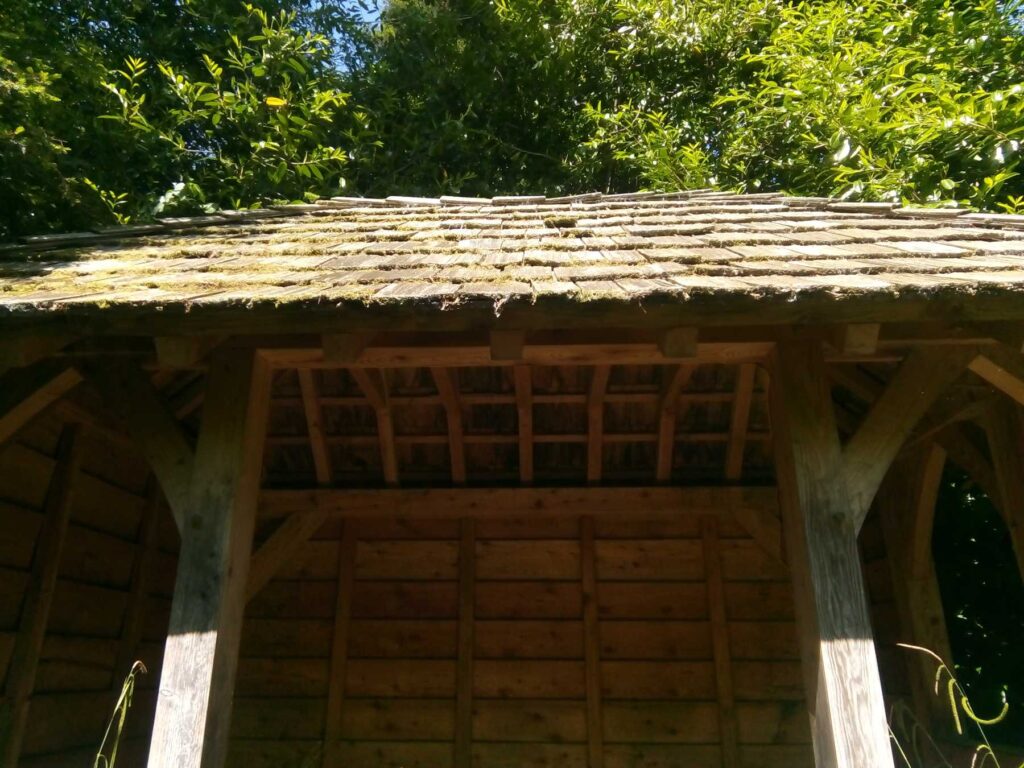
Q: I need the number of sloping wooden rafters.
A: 7